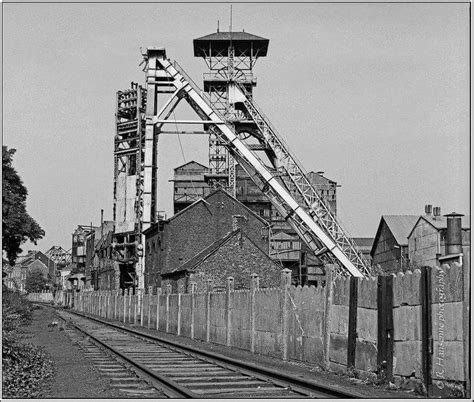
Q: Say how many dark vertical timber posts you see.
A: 3